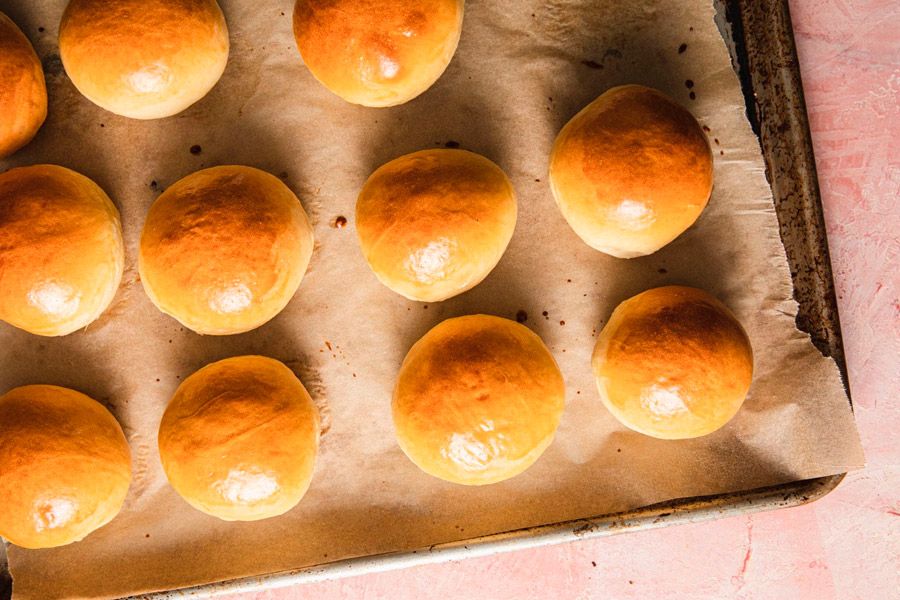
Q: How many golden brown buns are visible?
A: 11